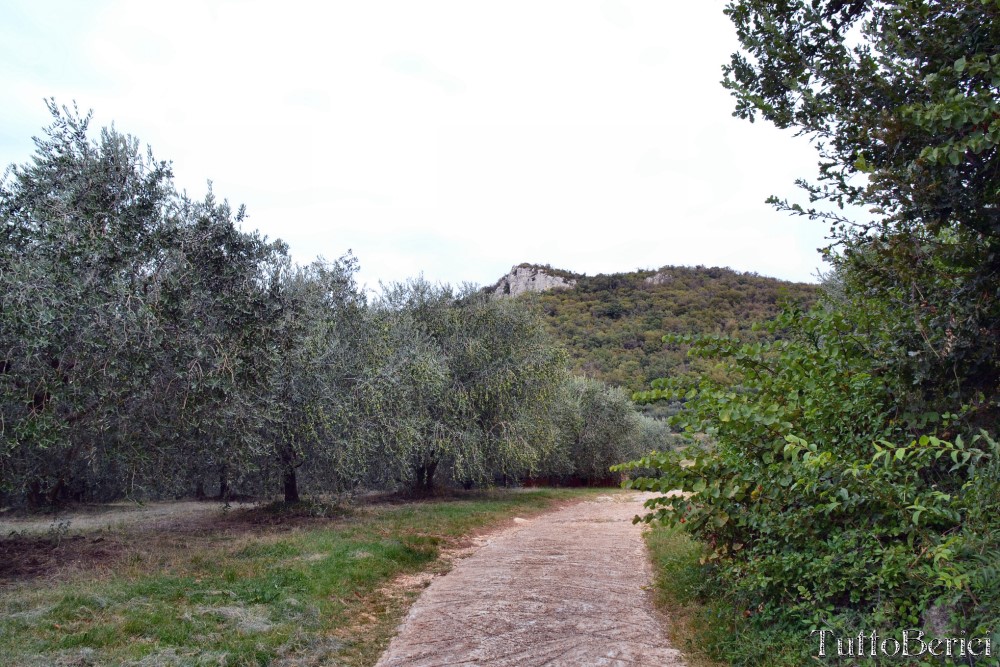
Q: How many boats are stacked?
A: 0